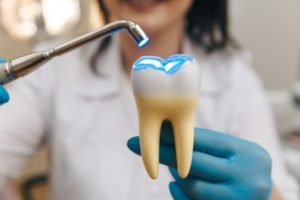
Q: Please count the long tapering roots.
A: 2